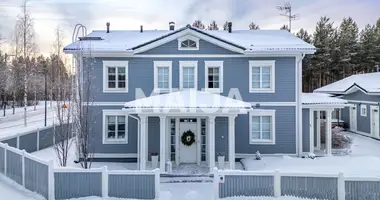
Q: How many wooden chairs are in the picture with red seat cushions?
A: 0